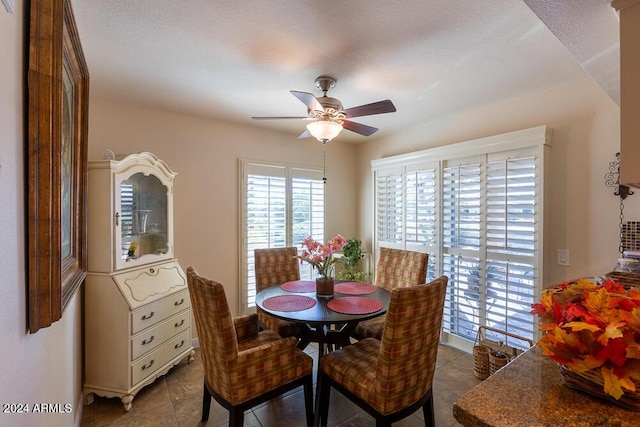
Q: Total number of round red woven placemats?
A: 4